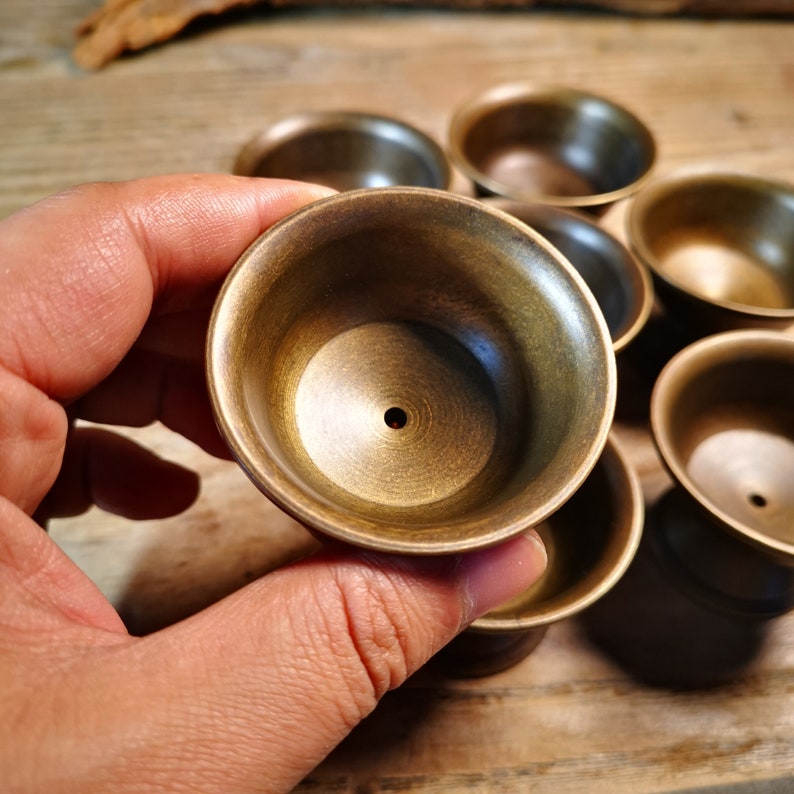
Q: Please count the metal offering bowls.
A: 7